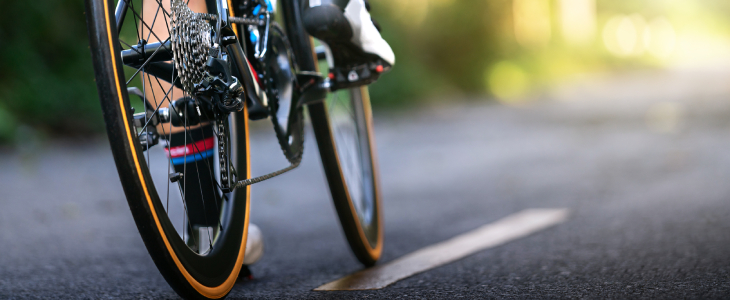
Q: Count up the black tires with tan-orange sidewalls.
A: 2